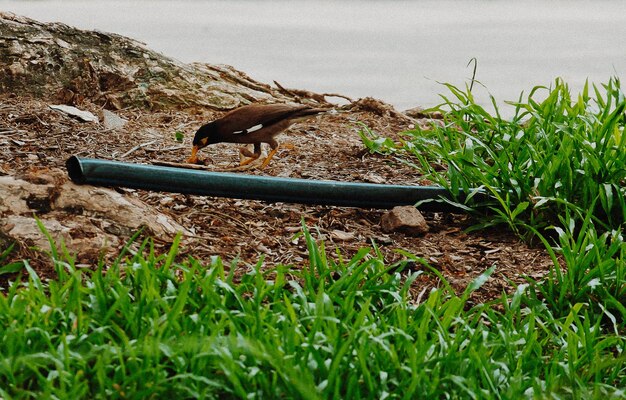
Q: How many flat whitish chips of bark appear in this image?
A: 2